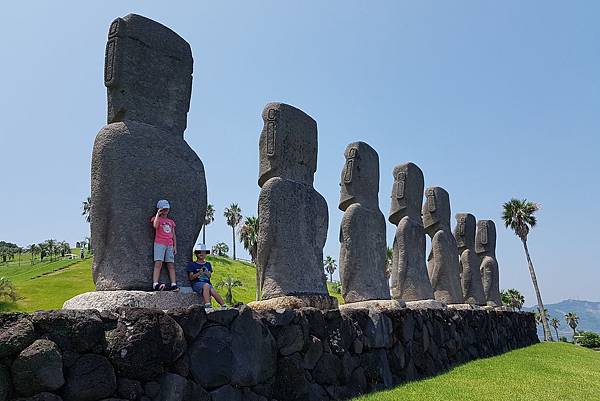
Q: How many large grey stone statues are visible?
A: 7